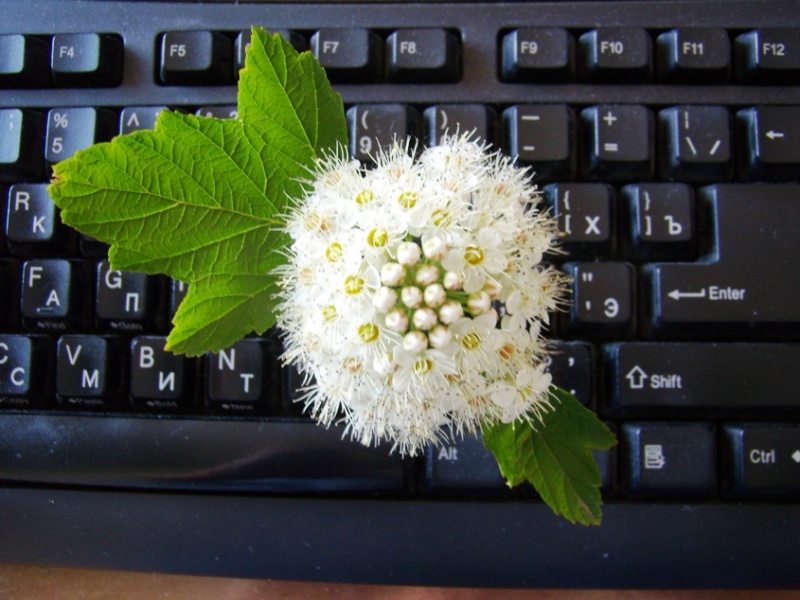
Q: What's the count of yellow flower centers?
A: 11